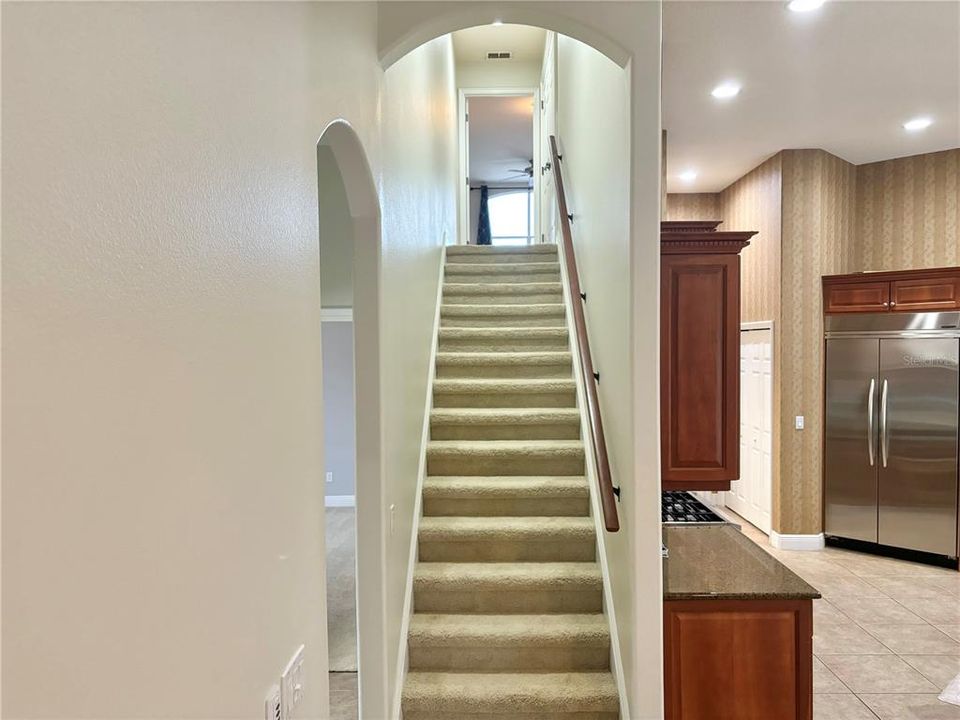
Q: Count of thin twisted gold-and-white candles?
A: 0